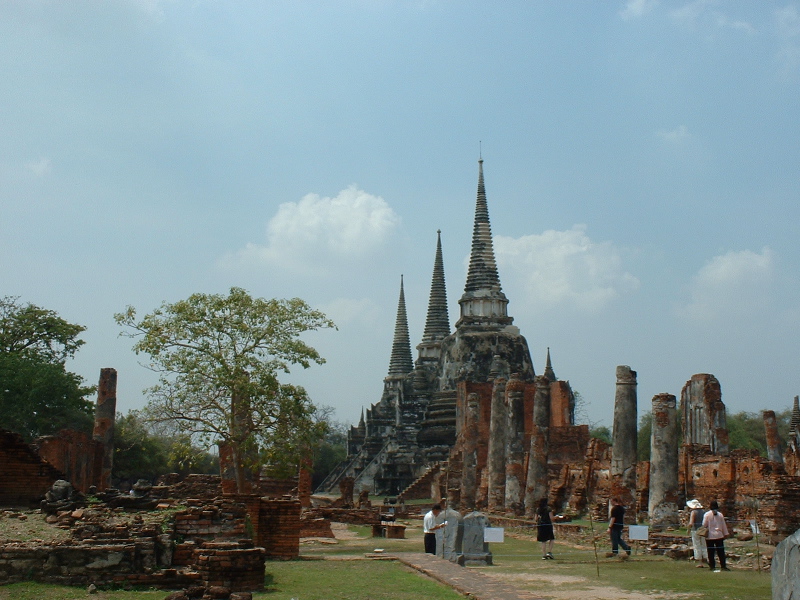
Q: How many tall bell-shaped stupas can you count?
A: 3